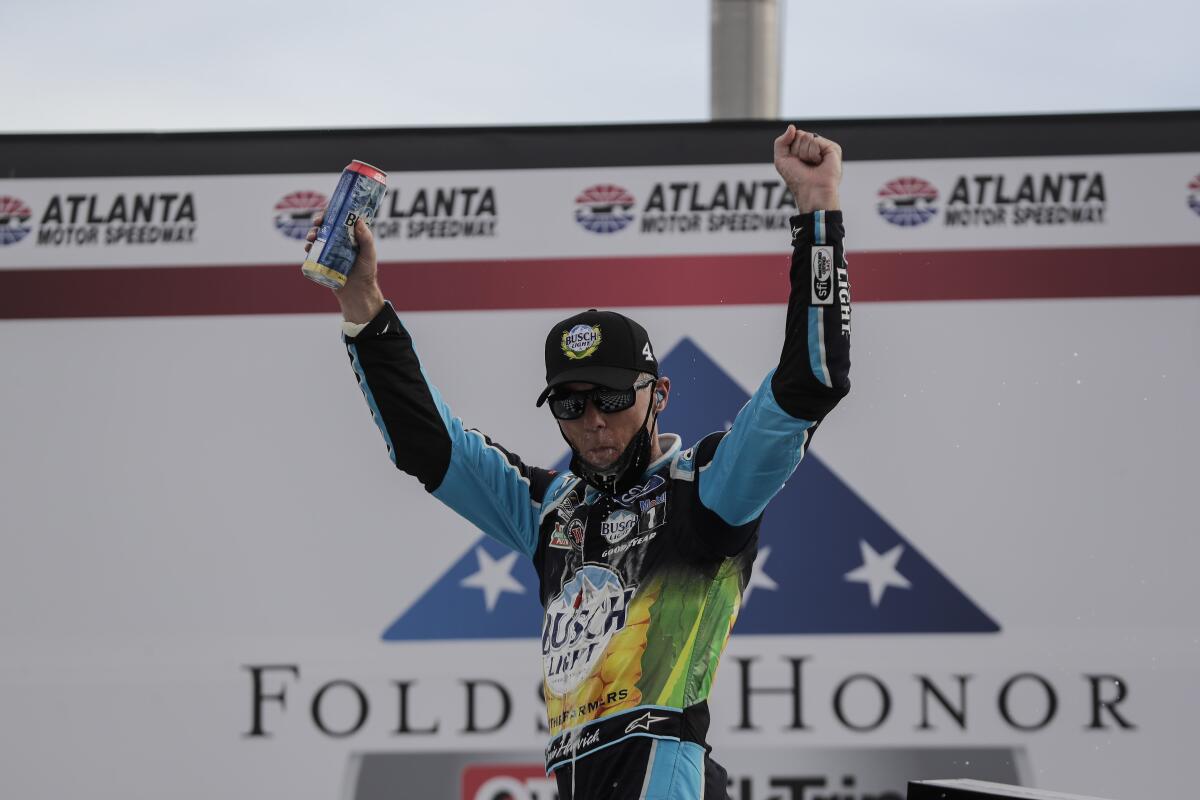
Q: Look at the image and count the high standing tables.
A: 0